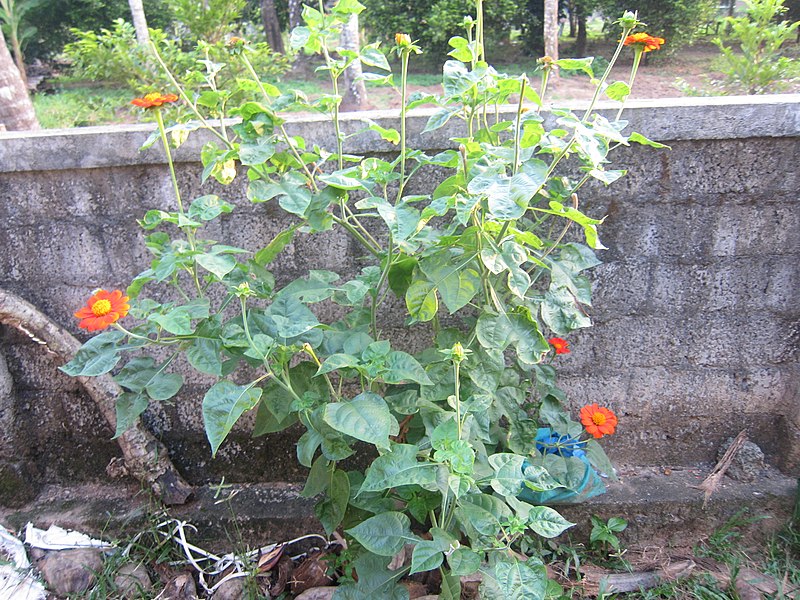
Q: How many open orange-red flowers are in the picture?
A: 5